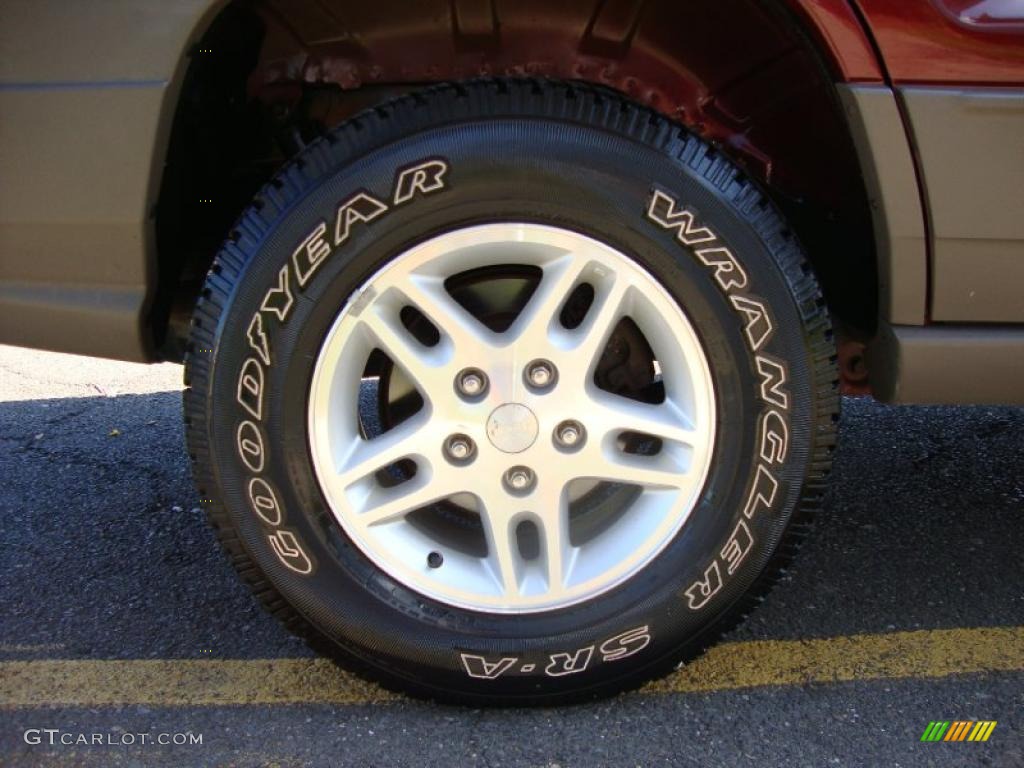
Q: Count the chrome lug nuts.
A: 5